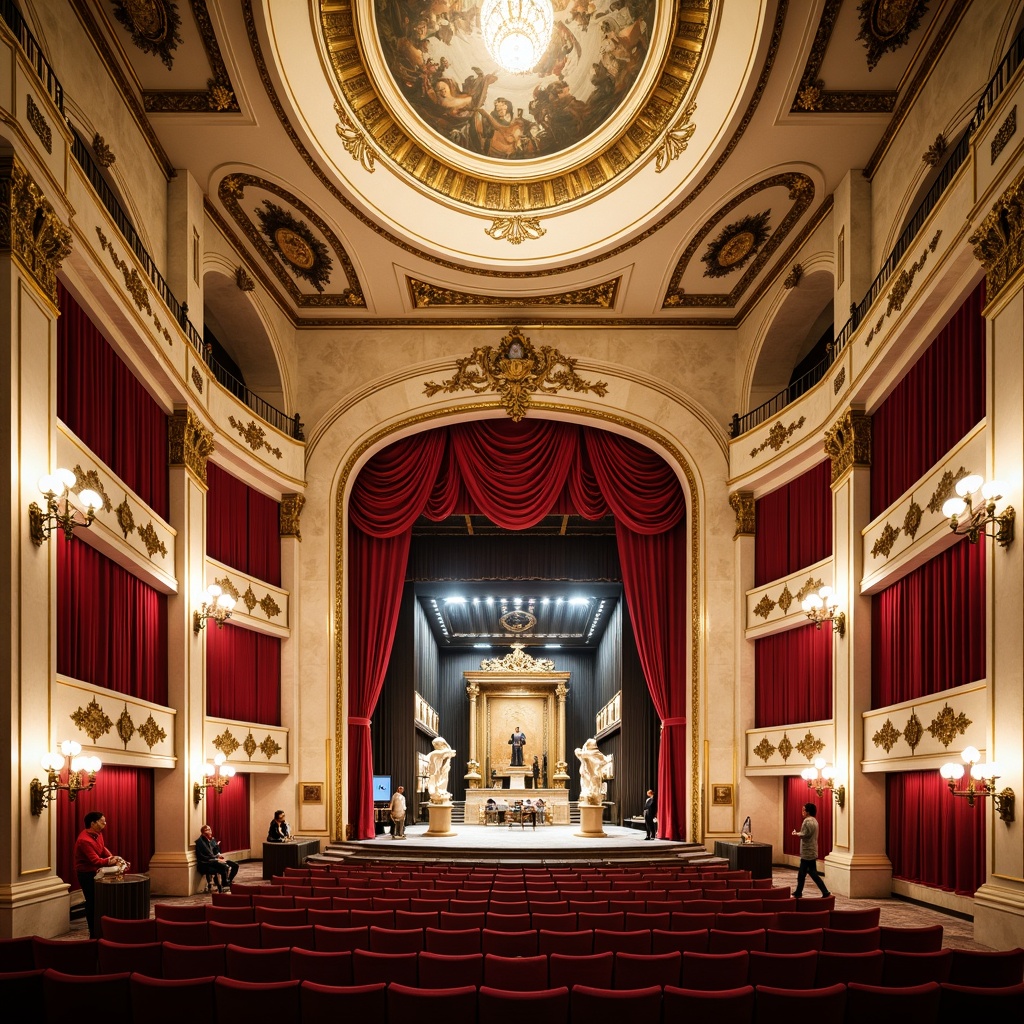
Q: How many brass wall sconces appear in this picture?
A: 8